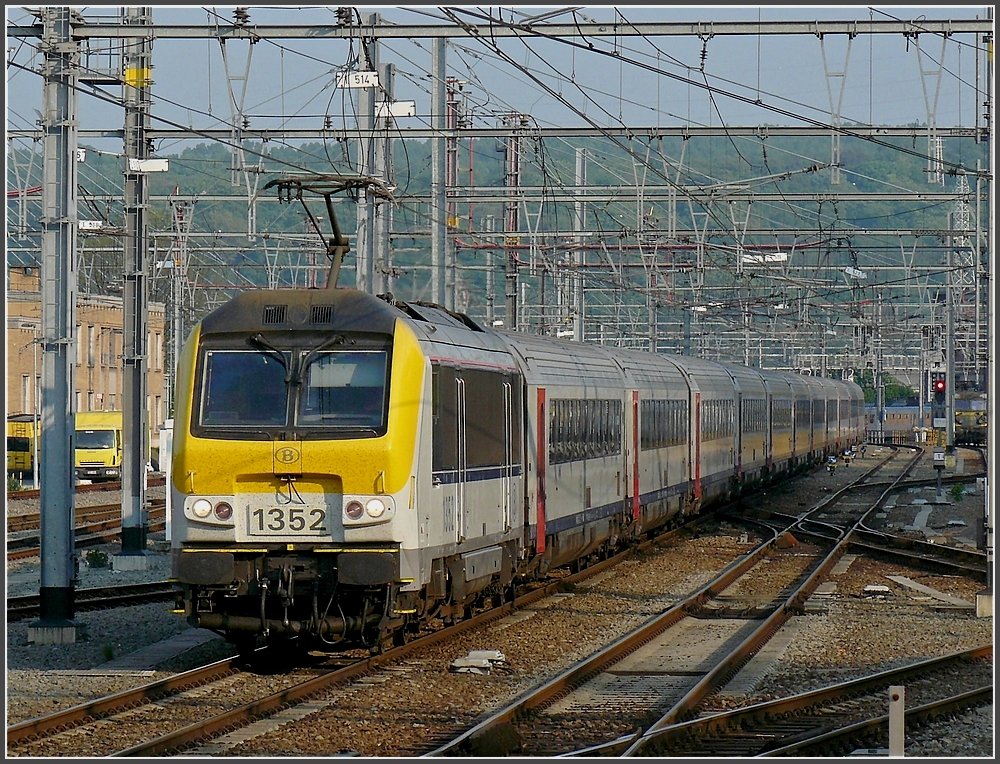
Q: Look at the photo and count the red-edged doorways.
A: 3